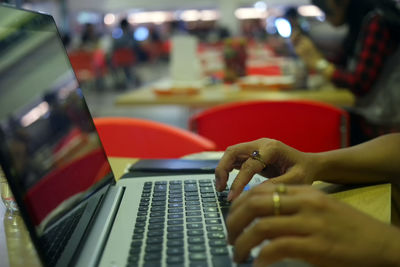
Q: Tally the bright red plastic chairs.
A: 2